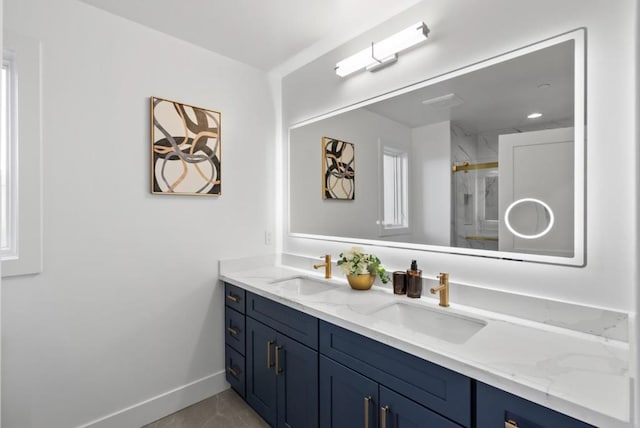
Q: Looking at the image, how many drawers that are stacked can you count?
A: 3